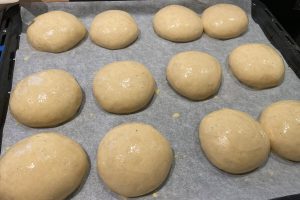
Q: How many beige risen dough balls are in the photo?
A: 12